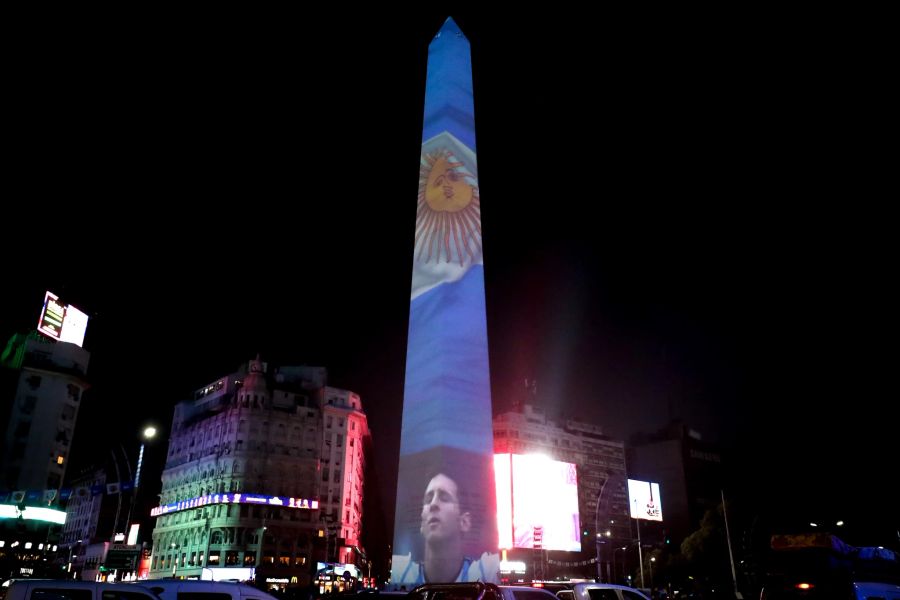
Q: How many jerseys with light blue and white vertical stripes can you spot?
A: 1